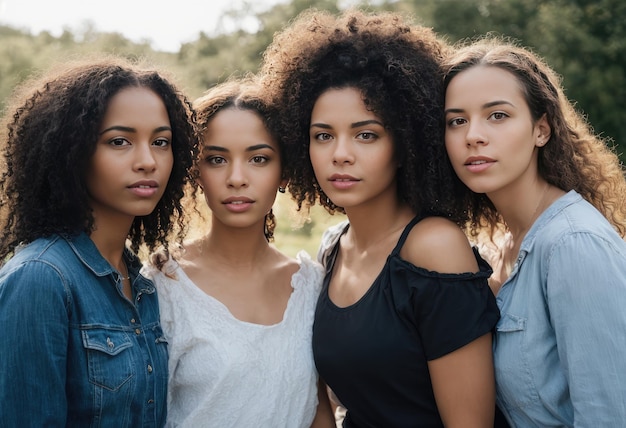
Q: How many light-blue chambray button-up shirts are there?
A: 1